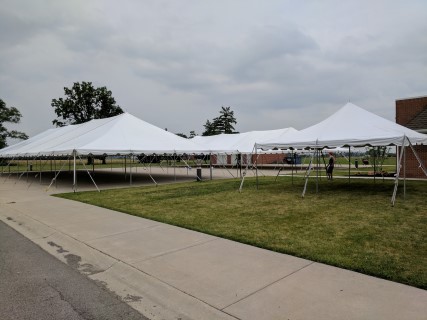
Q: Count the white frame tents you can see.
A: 3